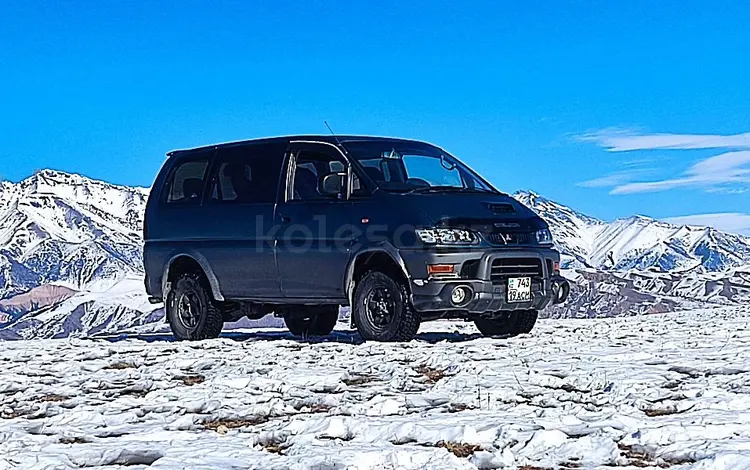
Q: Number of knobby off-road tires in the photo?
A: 4